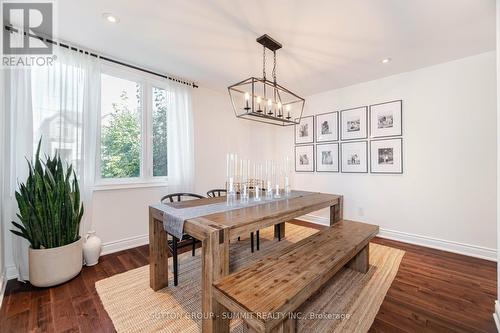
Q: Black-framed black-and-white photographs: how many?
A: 8